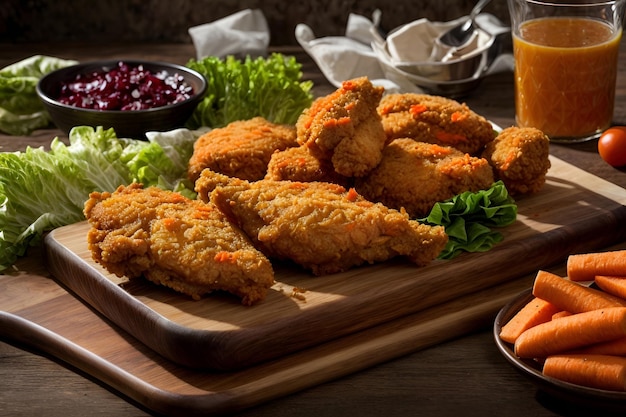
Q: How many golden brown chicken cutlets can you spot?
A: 8